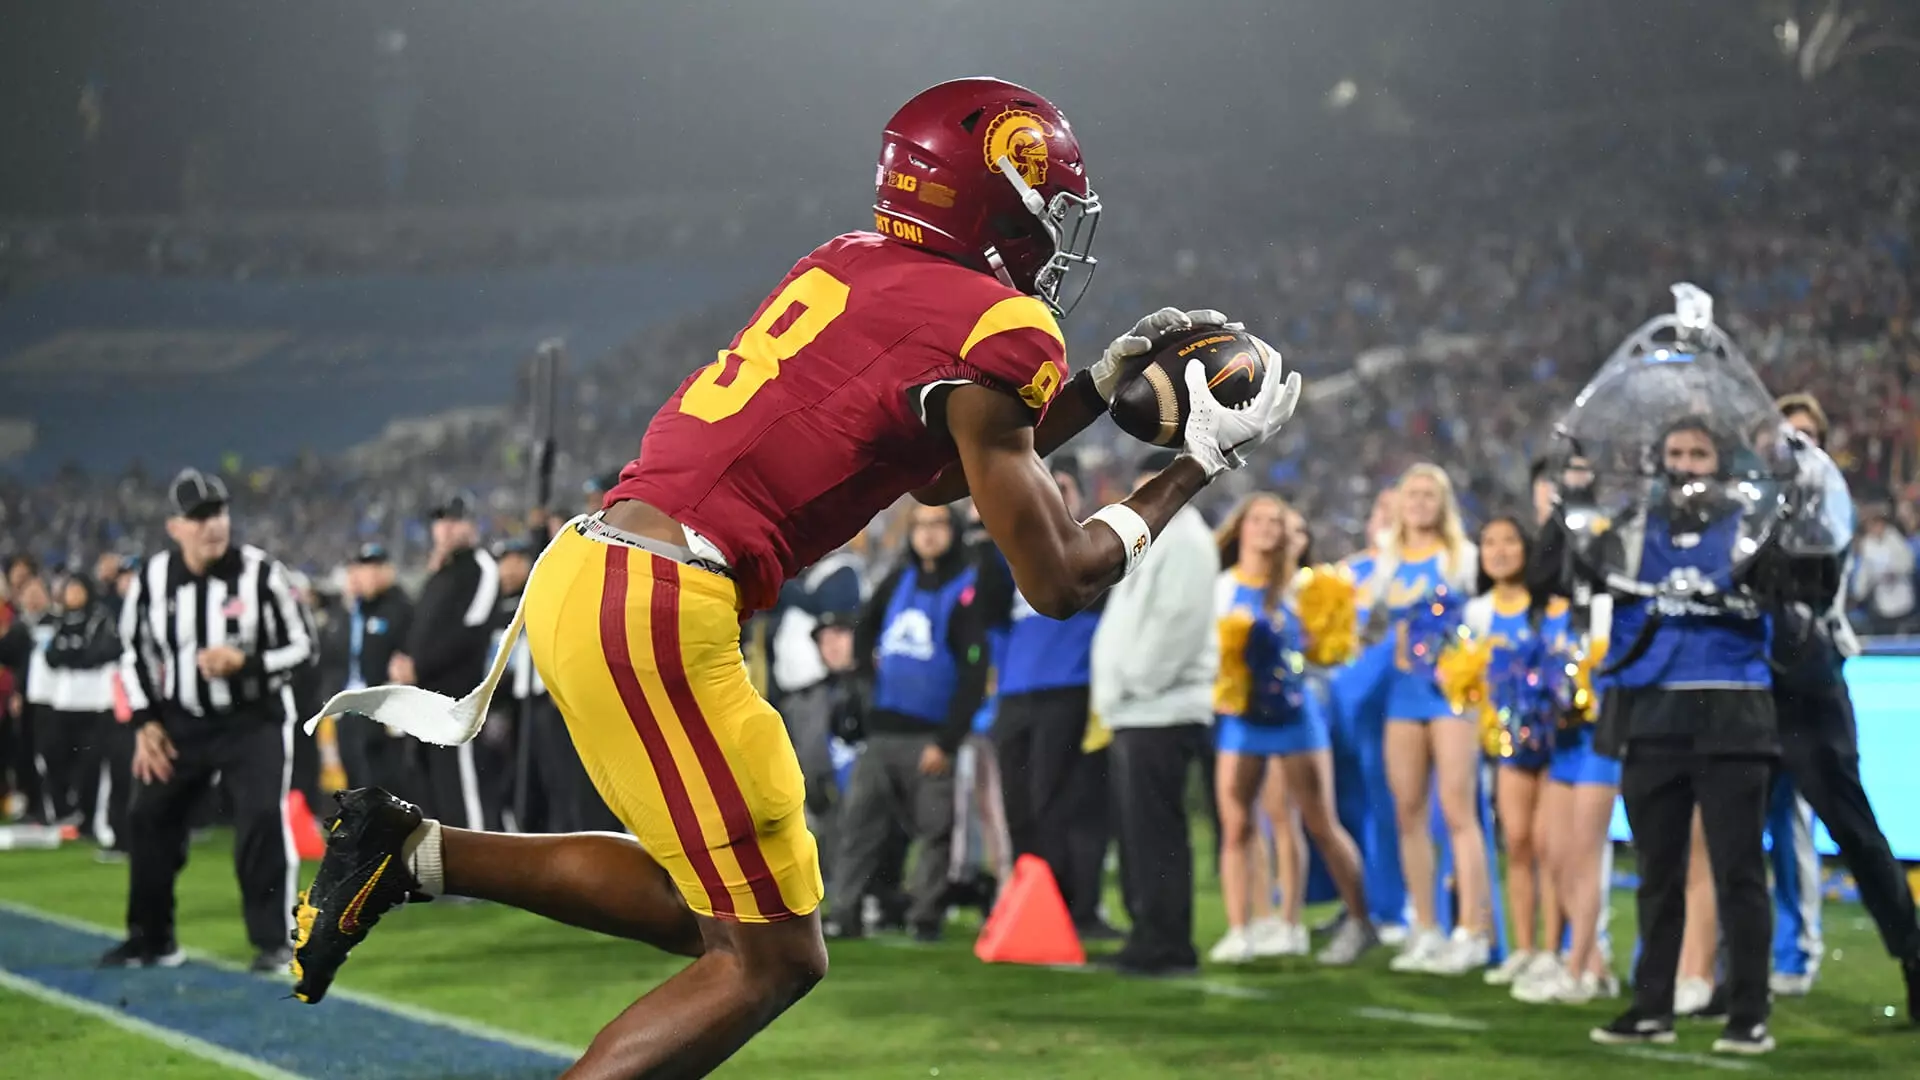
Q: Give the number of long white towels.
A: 1